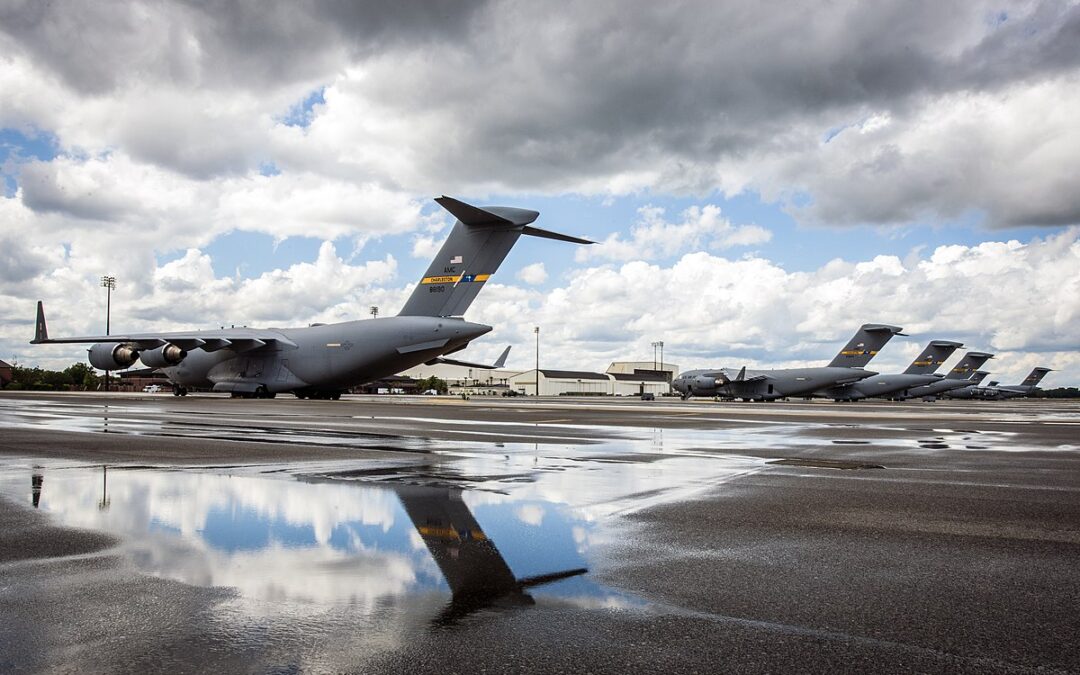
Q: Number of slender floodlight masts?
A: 5